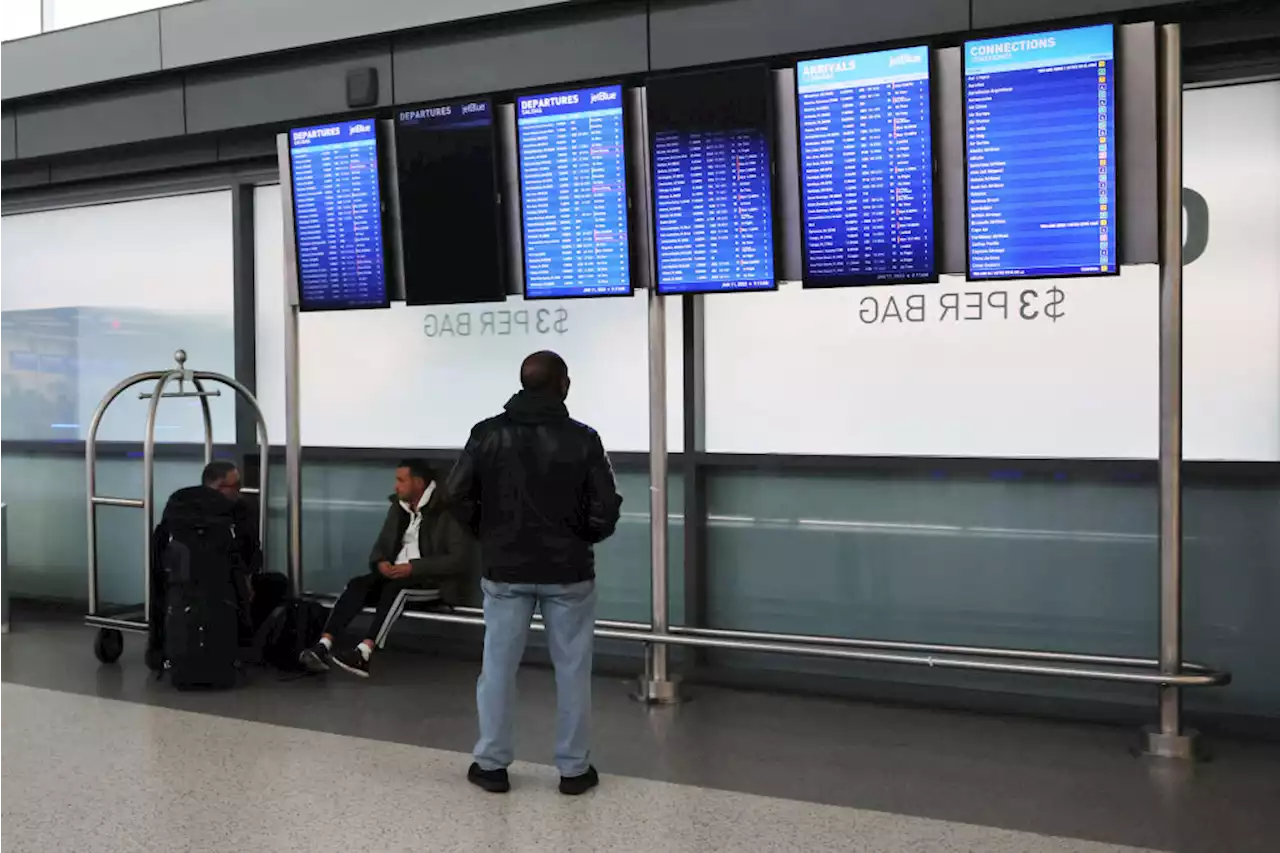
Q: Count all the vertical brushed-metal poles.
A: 3